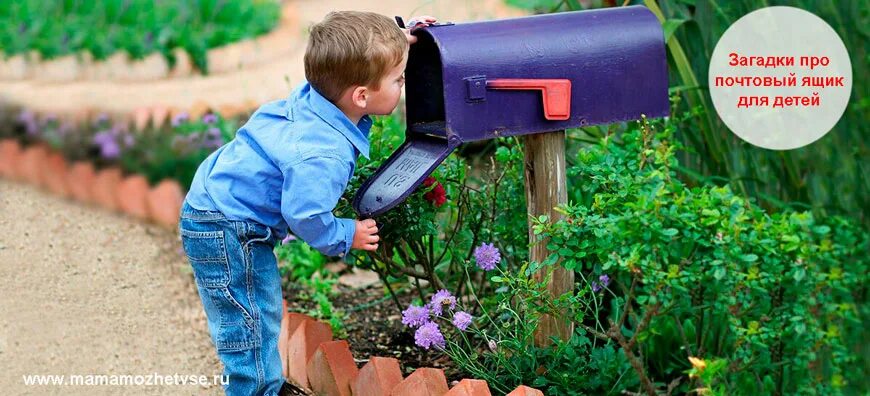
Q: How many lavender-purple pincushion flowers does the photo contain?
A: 5